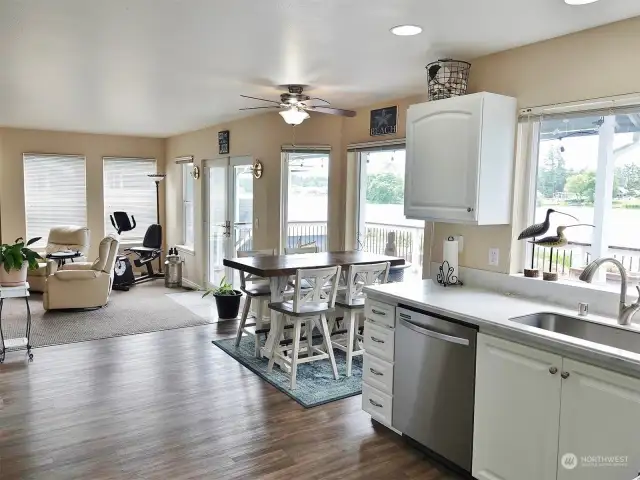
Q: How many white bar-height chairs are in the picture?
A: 4